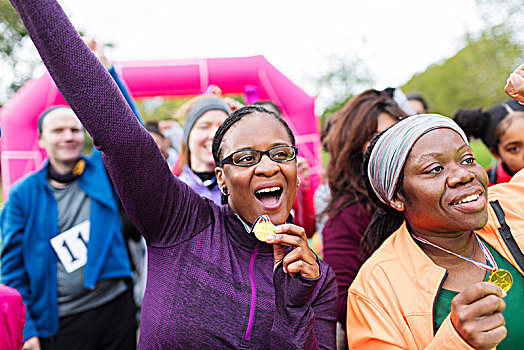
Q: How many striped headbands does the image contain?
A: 1